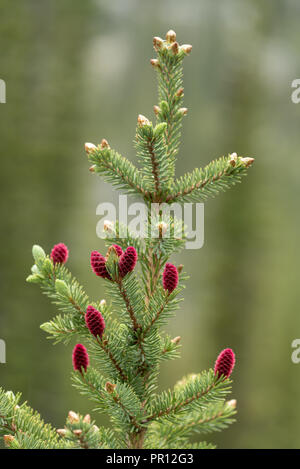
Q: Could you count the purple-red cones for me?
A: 8